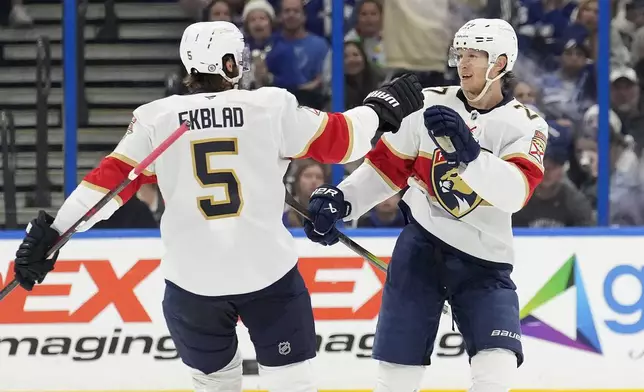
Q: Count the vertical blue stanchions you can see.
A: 3